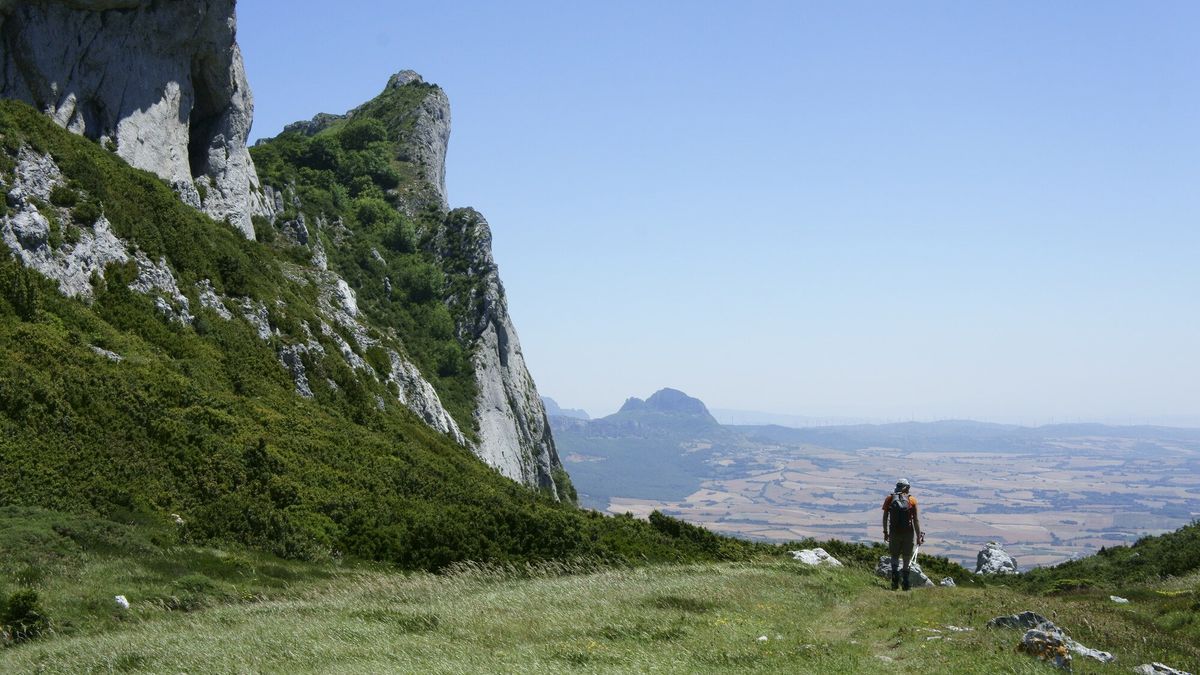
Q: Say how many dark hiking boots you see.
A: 2